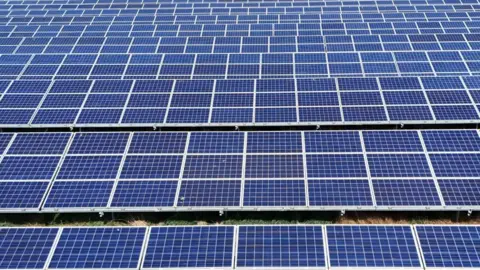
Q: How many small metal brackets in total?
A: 9